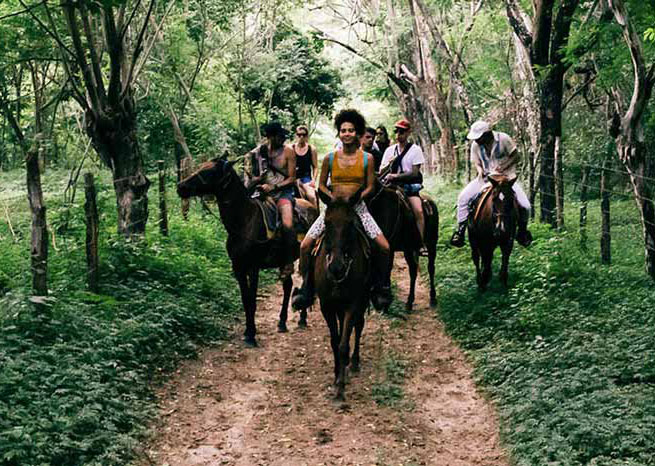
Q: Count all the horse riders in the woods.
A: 7